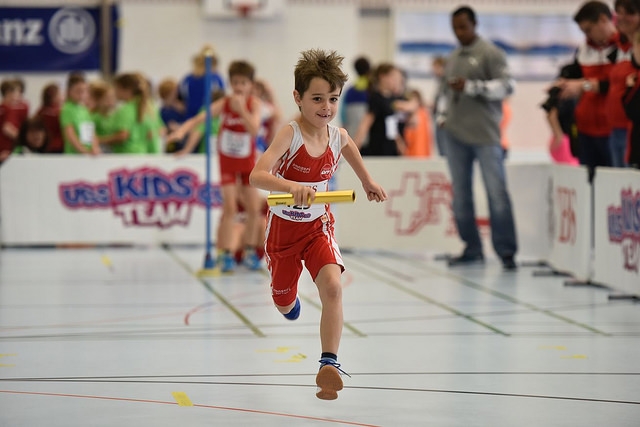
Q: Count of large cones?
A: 0